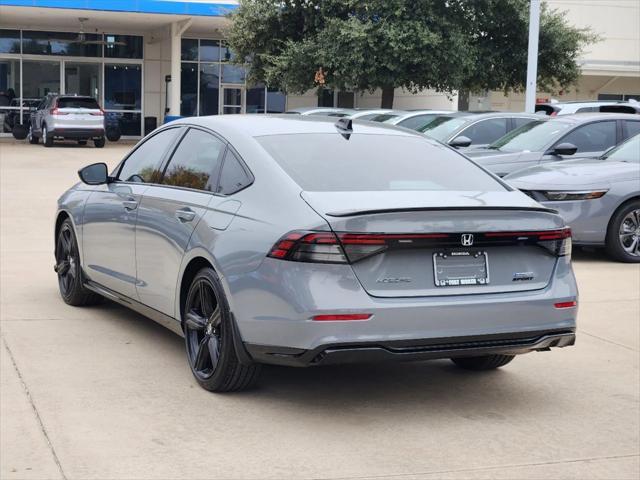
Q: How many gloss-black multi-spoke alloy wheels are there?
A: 2